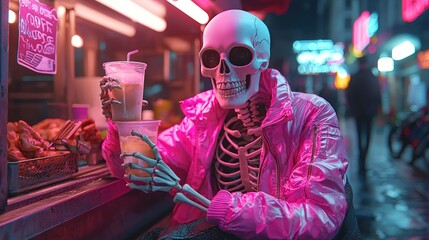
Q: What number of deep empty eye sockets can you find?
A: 2